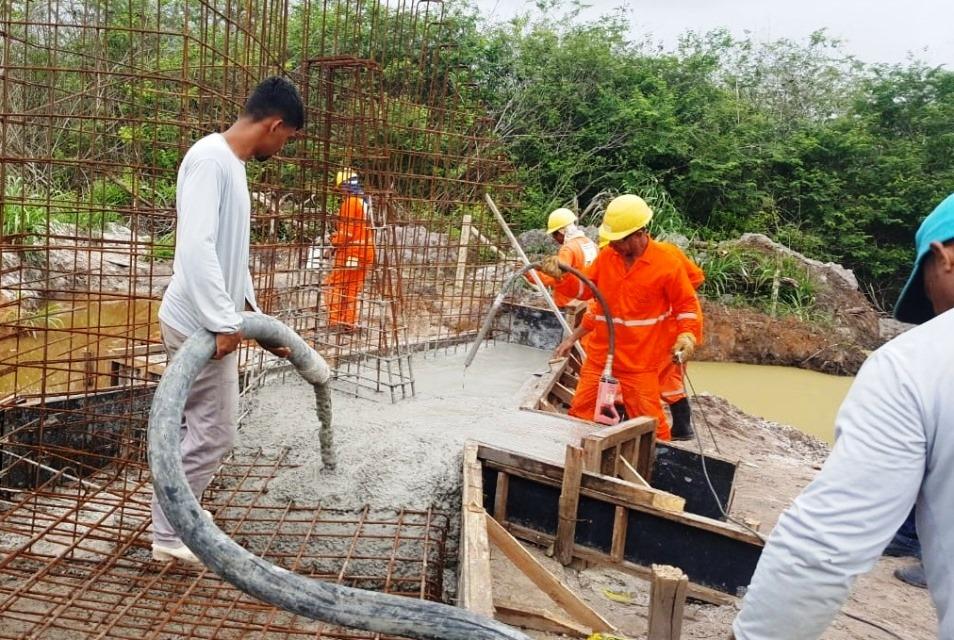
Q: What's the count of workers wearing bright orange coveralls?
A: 4